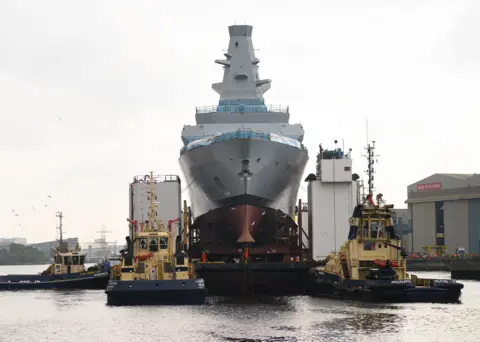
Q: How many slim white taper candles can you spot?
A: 0